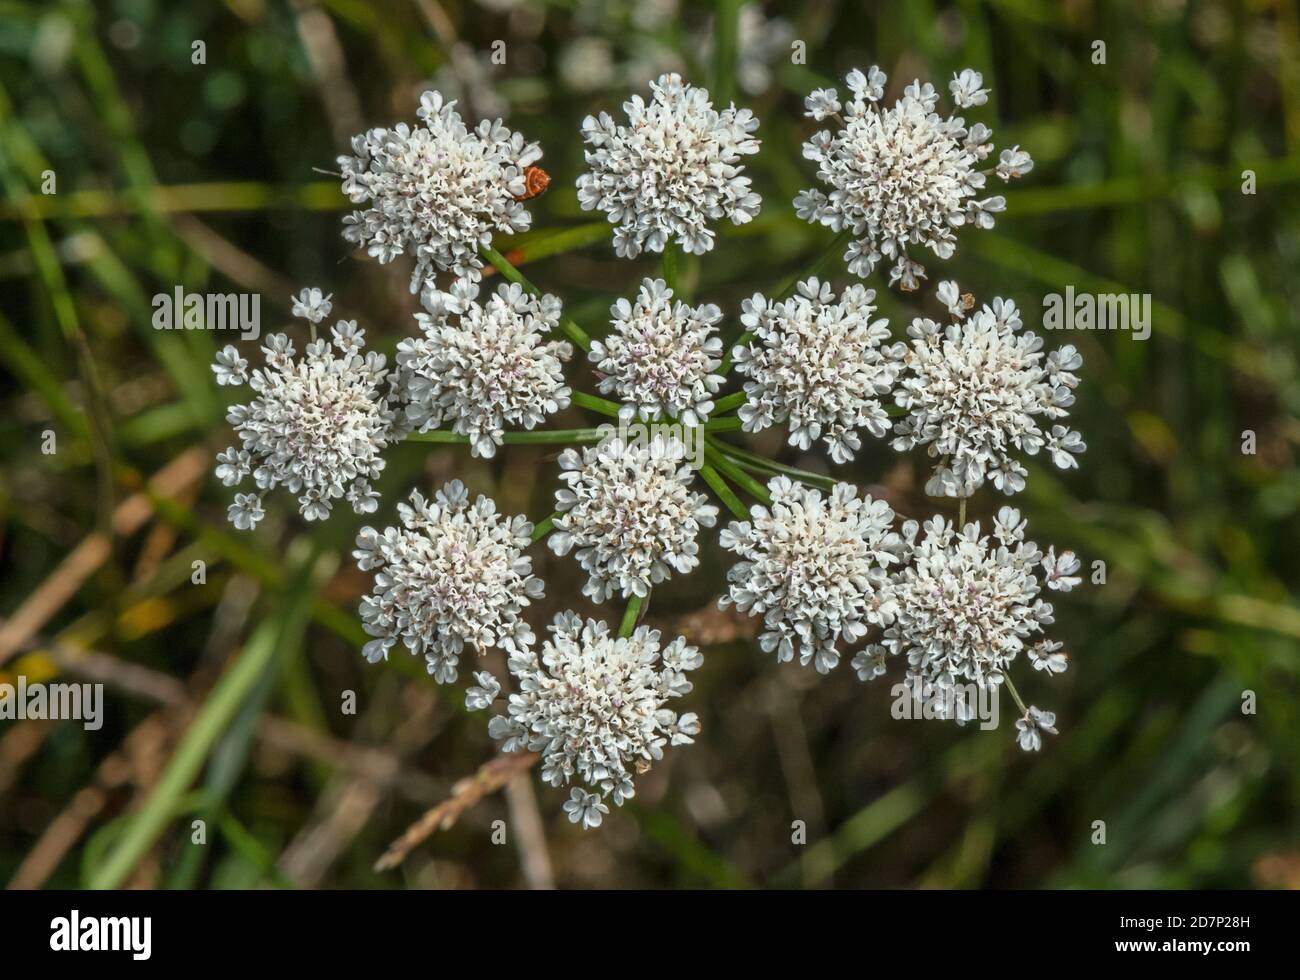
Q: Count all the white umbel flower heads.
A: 13